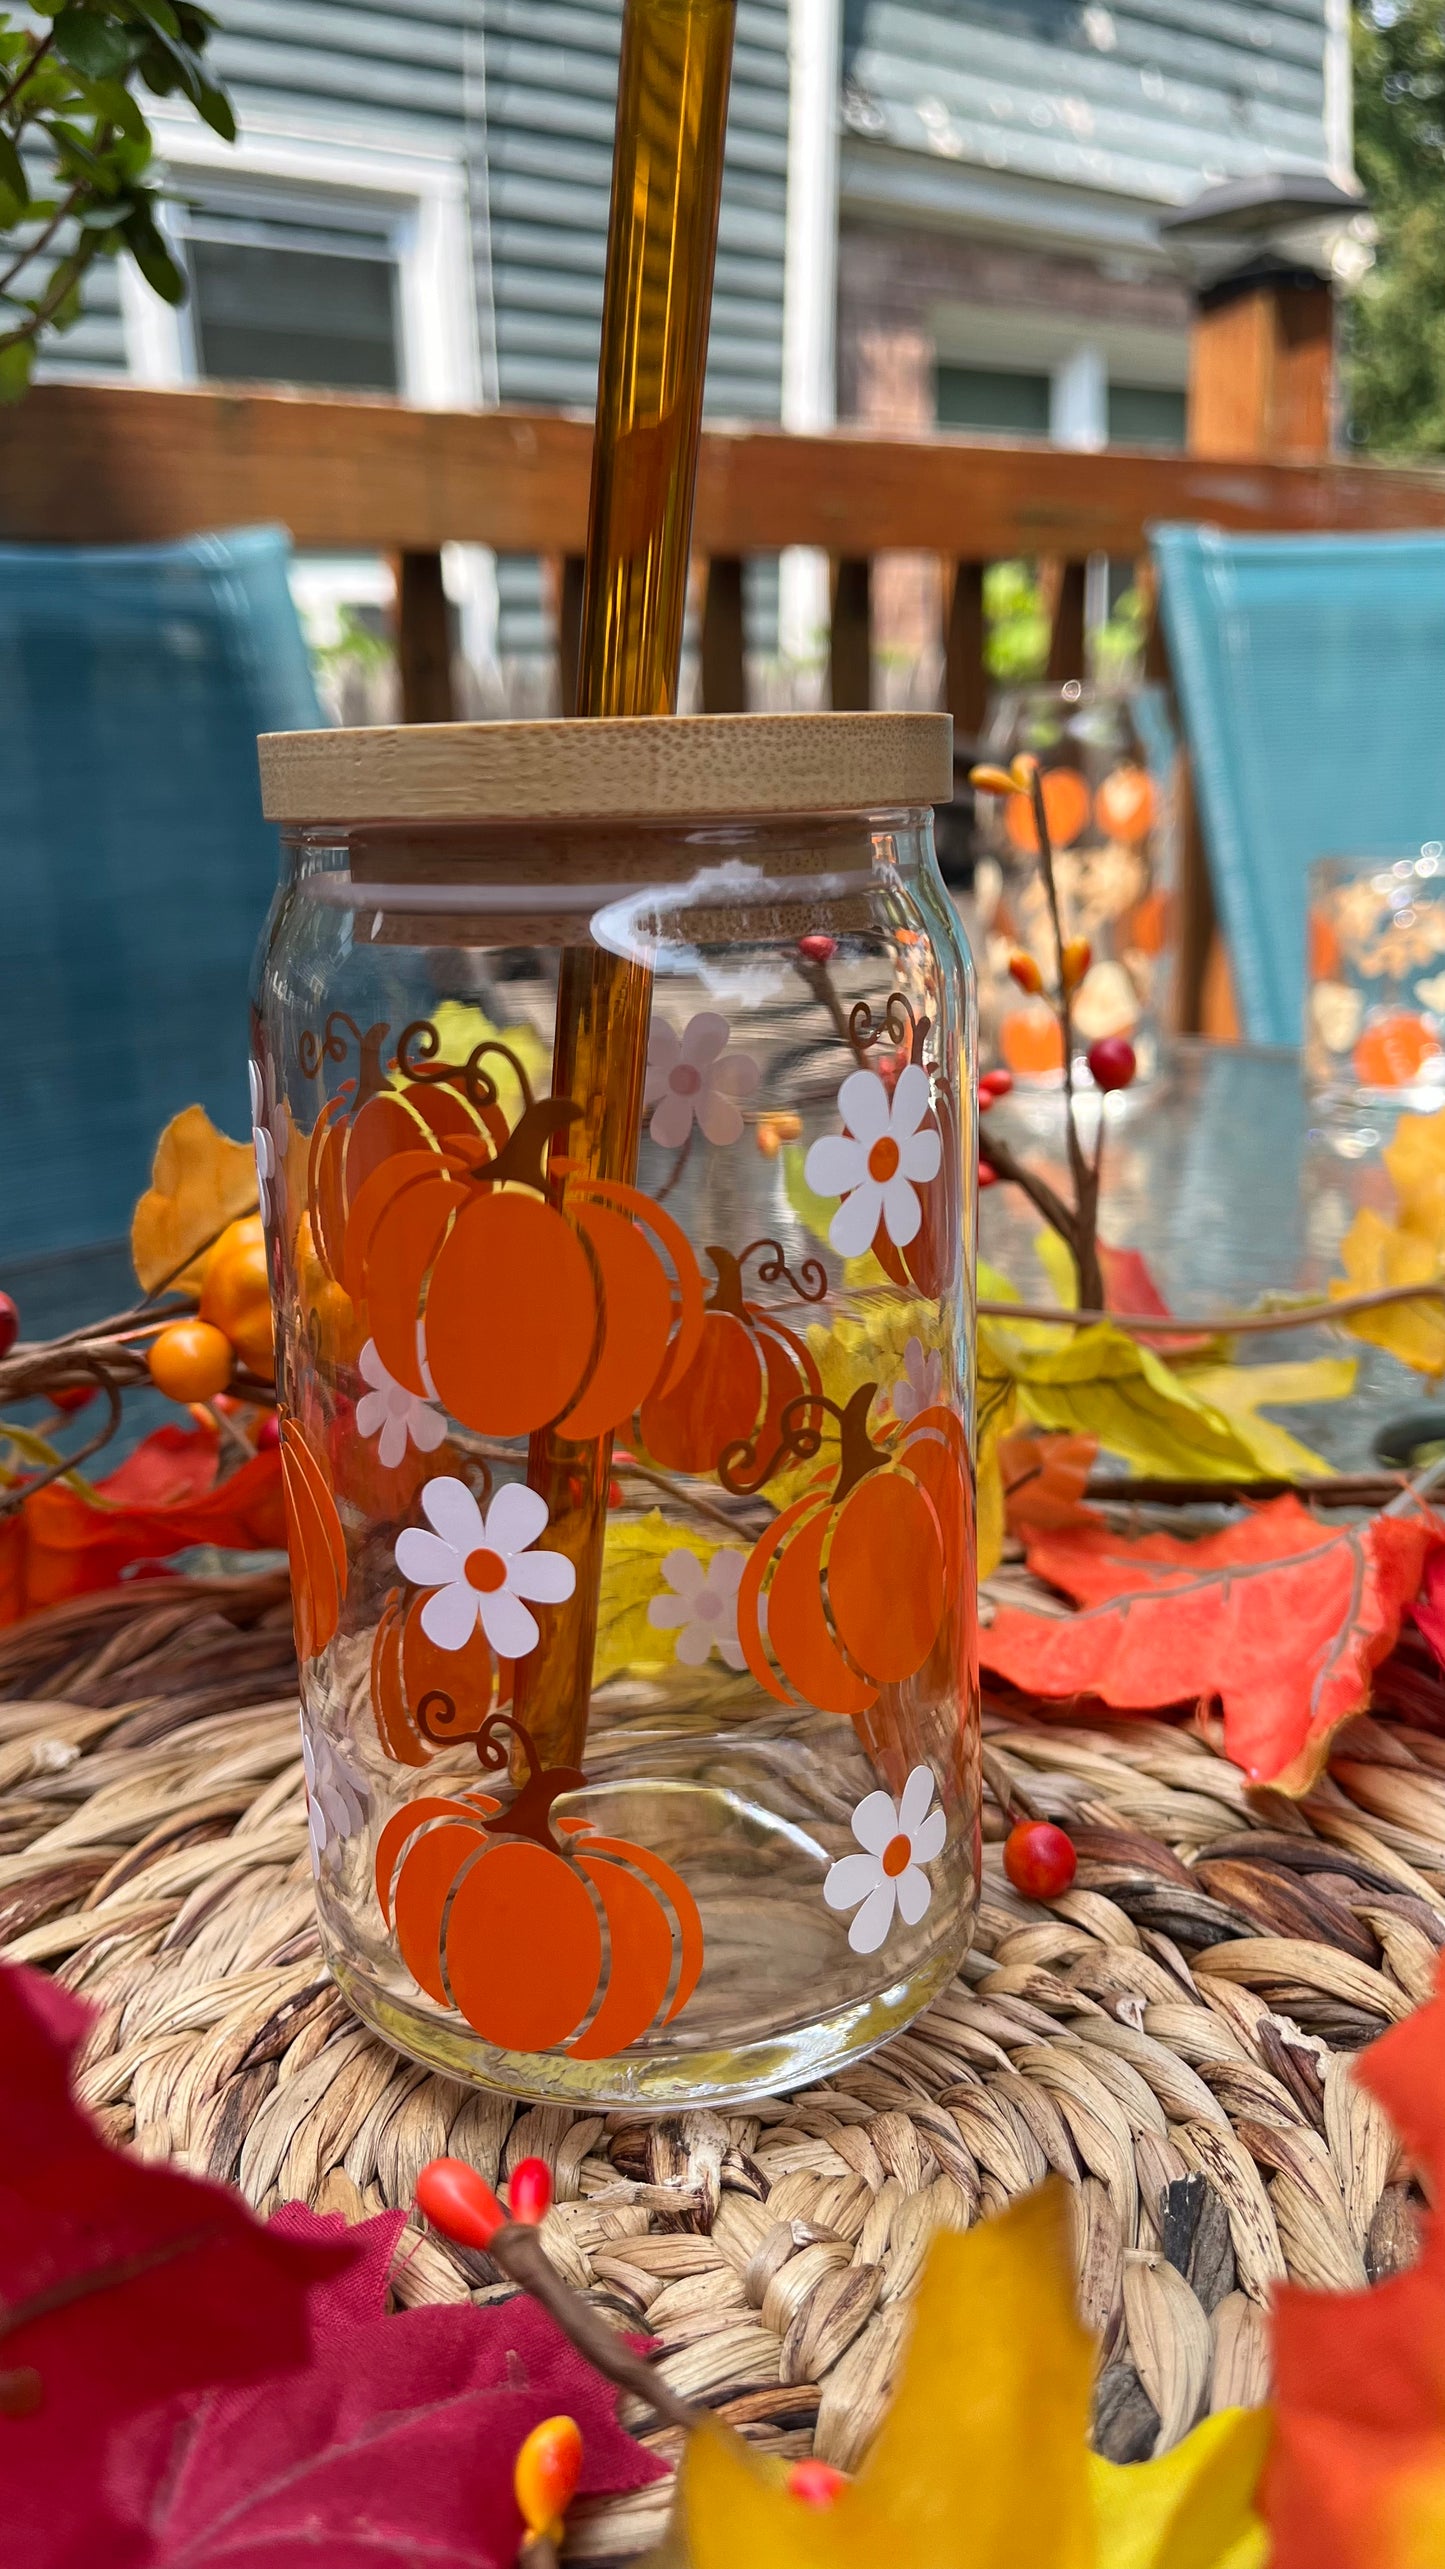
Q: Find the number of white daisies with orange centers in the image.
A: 3